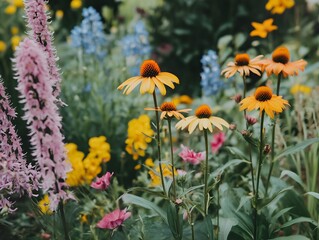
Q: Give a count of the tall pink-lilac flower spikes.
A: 3